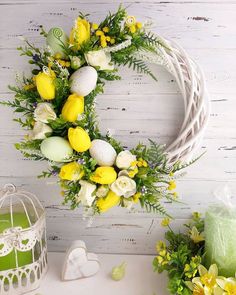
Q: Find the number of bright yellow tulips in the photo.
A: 7